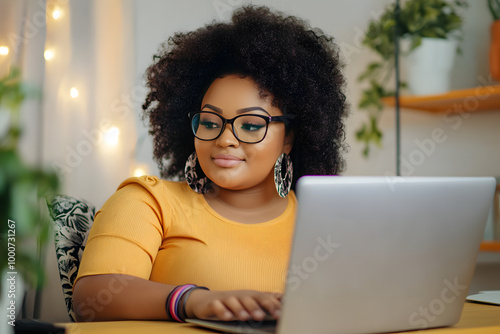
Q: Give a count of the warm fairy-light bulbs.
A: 6